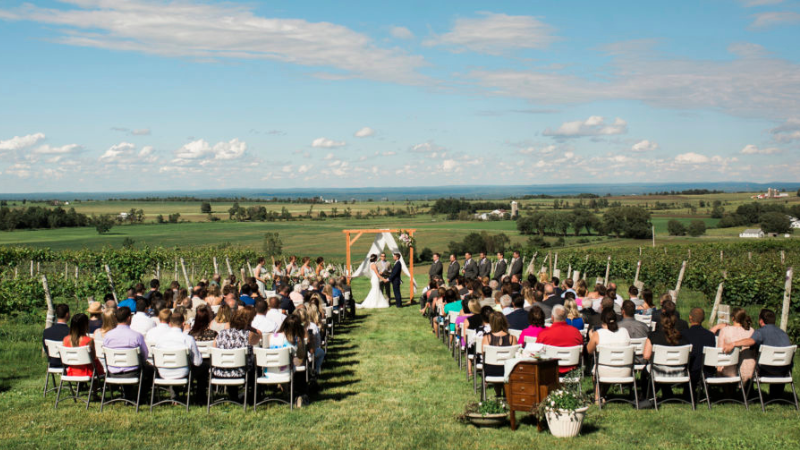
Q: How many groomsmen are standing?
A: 6